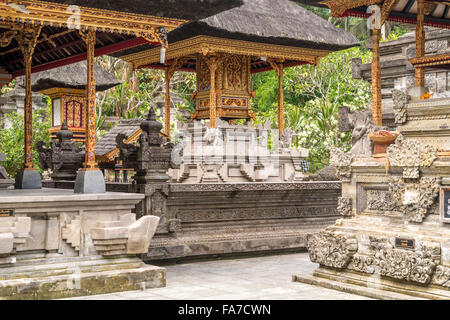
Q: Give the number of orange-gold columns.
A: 7